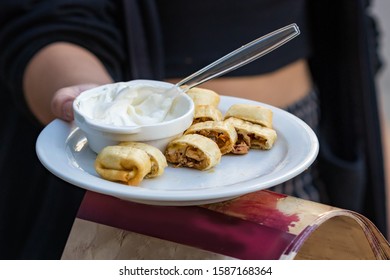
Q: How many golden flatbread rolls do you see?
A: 8